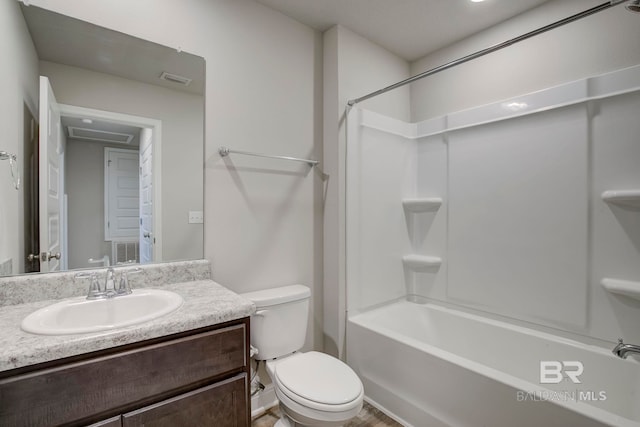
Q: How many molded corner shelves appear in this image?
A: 4